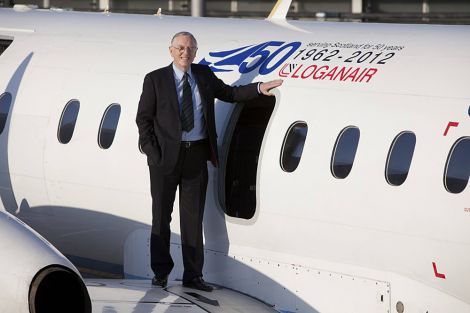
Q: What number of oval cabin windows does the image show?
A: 7